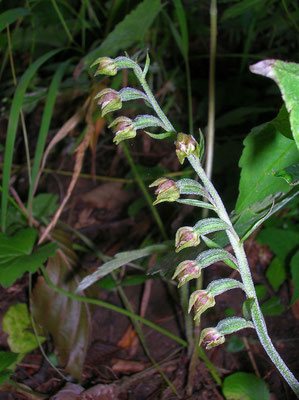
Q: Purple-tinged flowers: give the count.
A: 9